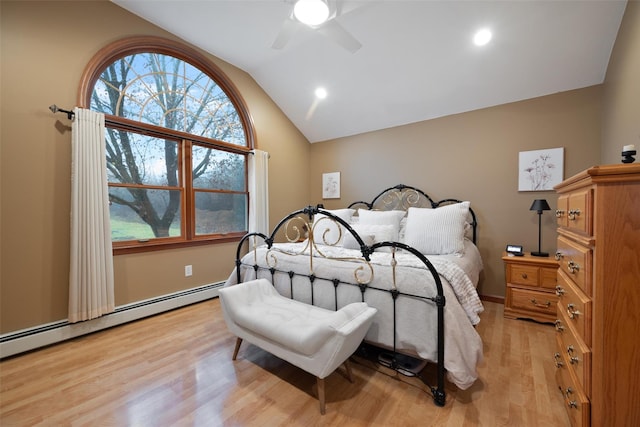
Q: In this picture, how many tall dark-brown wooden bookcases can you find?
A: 0